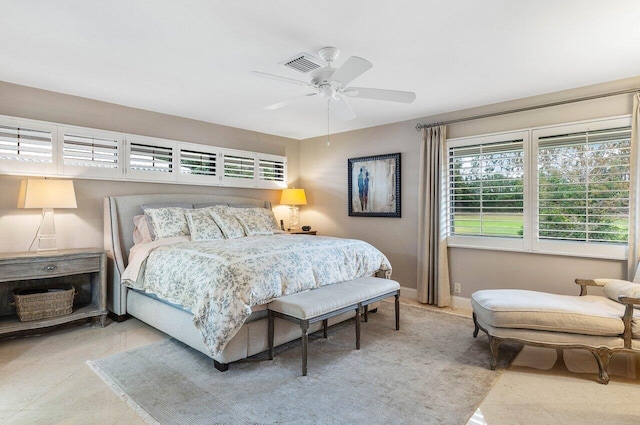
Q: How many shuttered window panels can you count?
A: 8